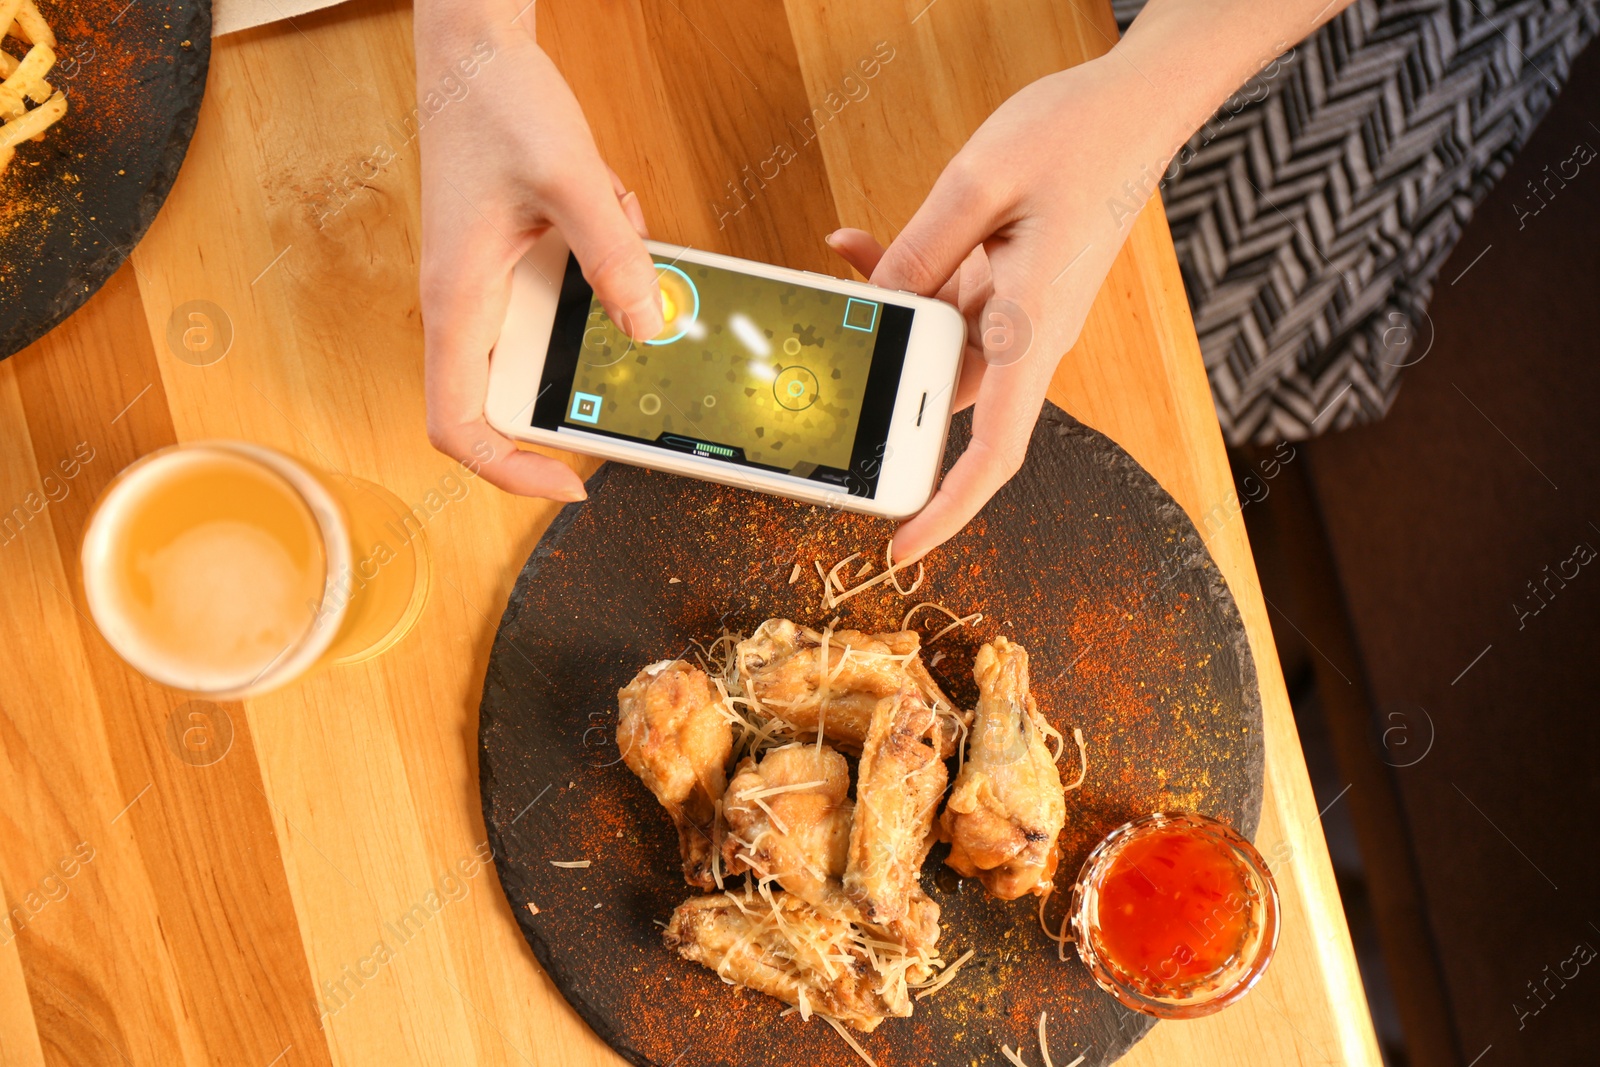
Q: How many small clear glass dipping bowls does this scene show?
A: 1